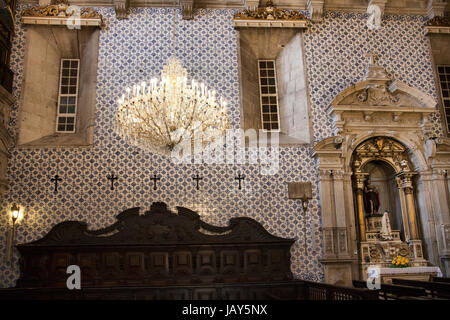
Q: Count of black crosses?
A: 5